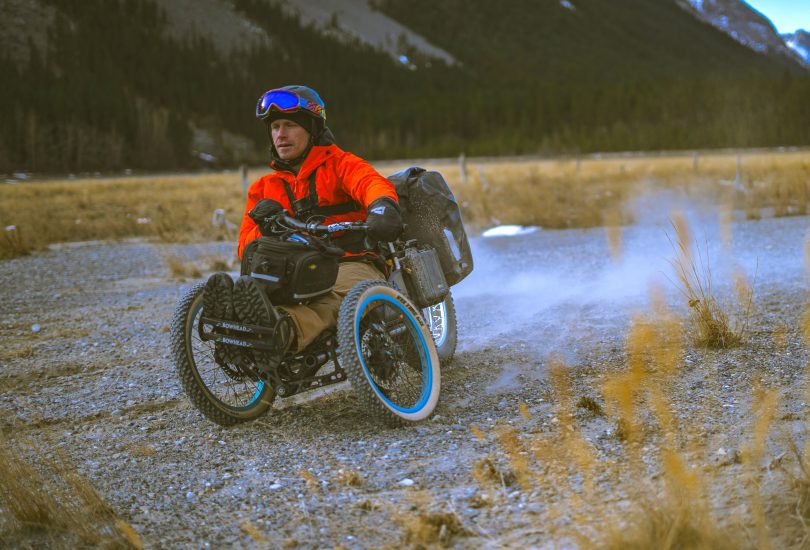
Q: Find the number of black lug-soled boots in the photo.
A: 2